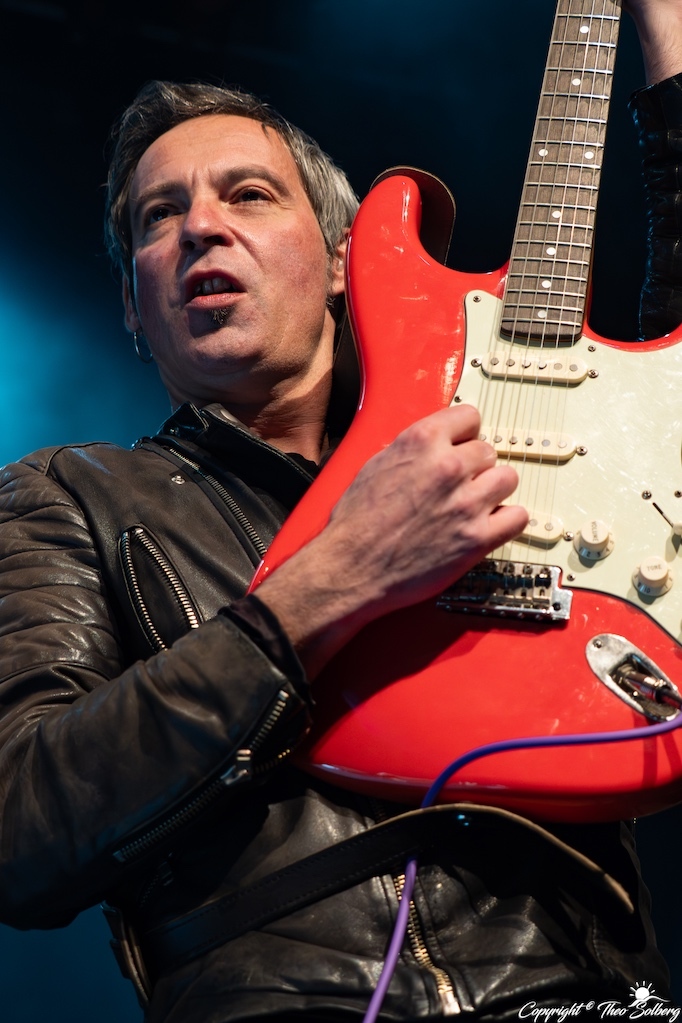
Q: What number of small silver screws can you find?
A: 11